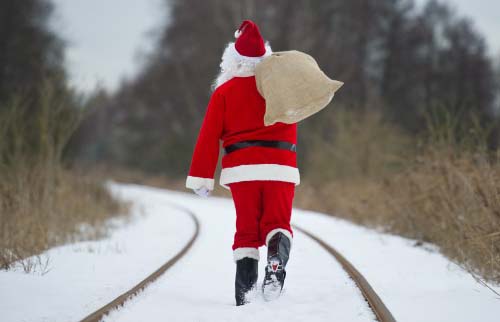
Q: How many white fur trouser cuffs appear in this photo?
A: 2